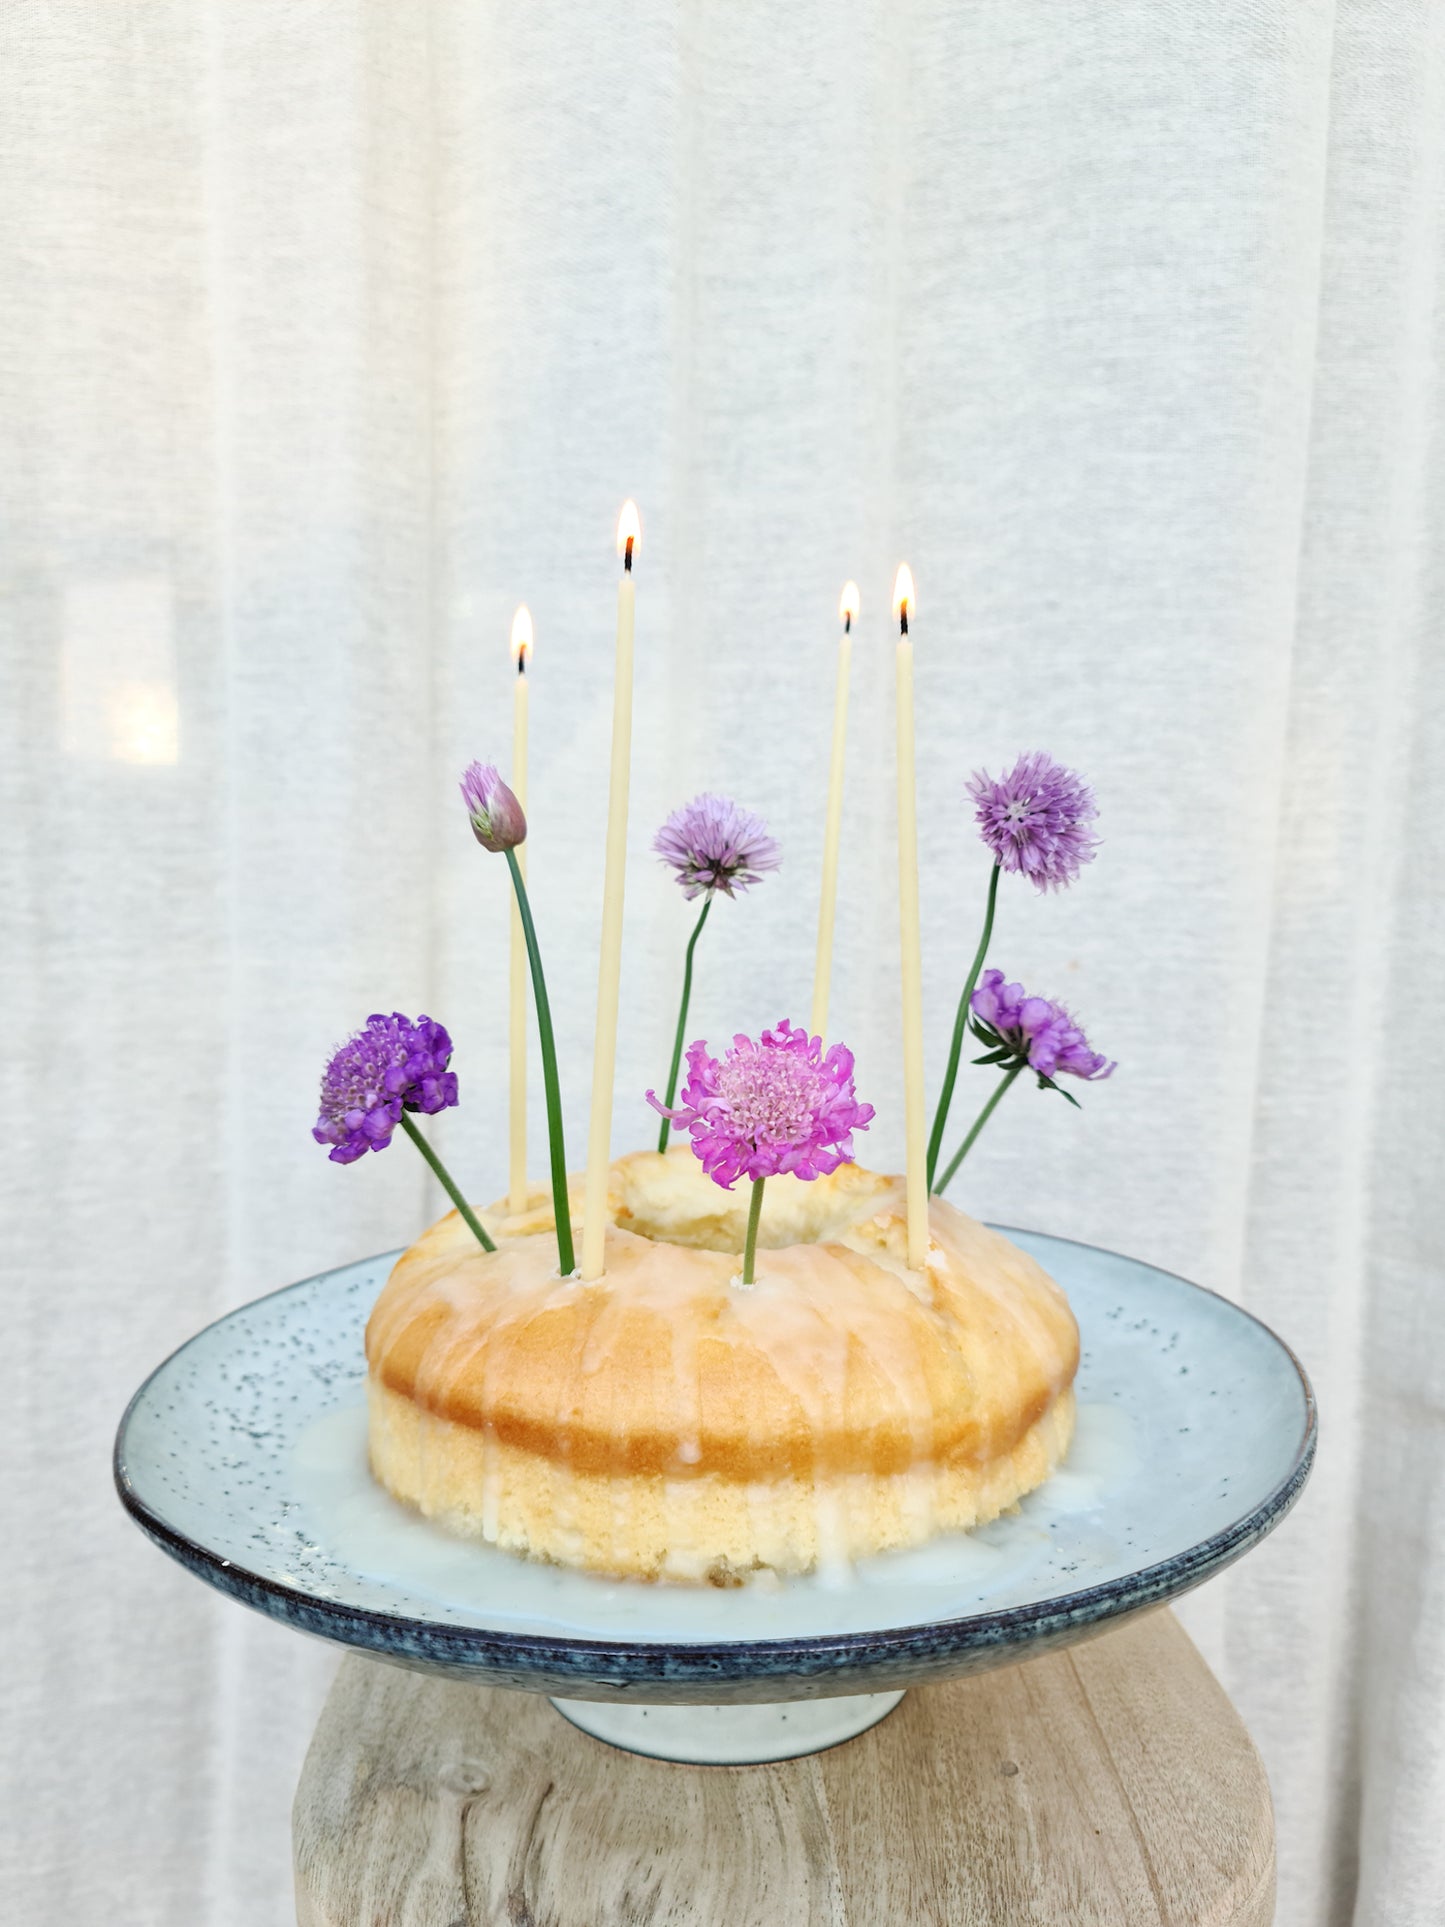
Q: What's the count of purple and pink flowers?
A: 6